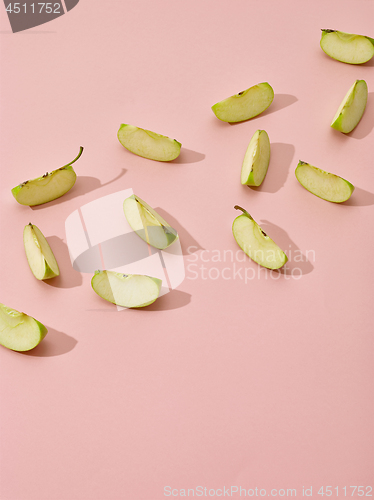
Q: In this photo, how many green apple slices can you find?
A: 12